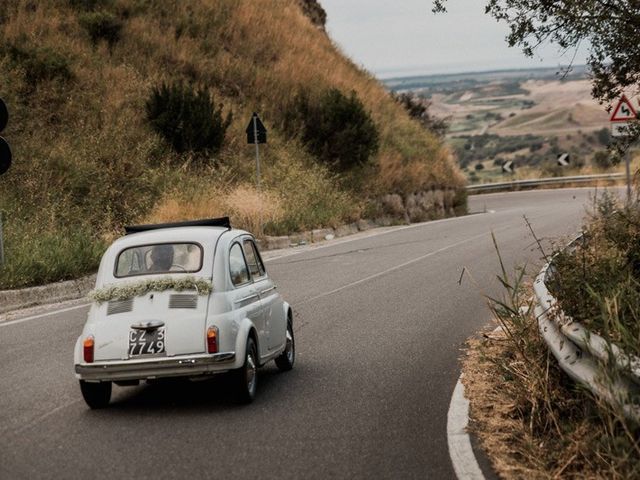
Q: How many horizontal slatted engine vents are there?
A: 2